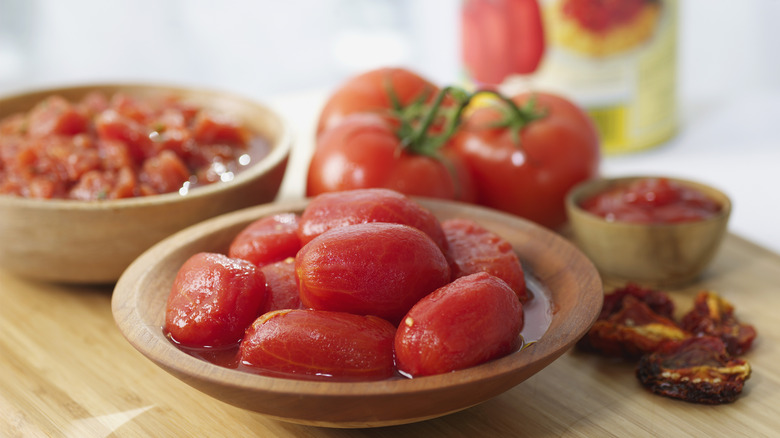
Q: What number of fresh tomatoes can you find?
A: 3